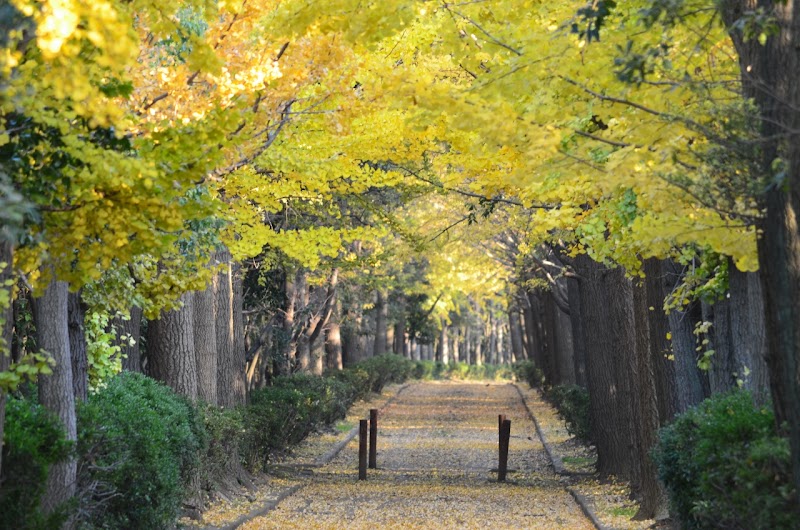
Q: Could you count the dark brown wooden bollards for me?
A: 4